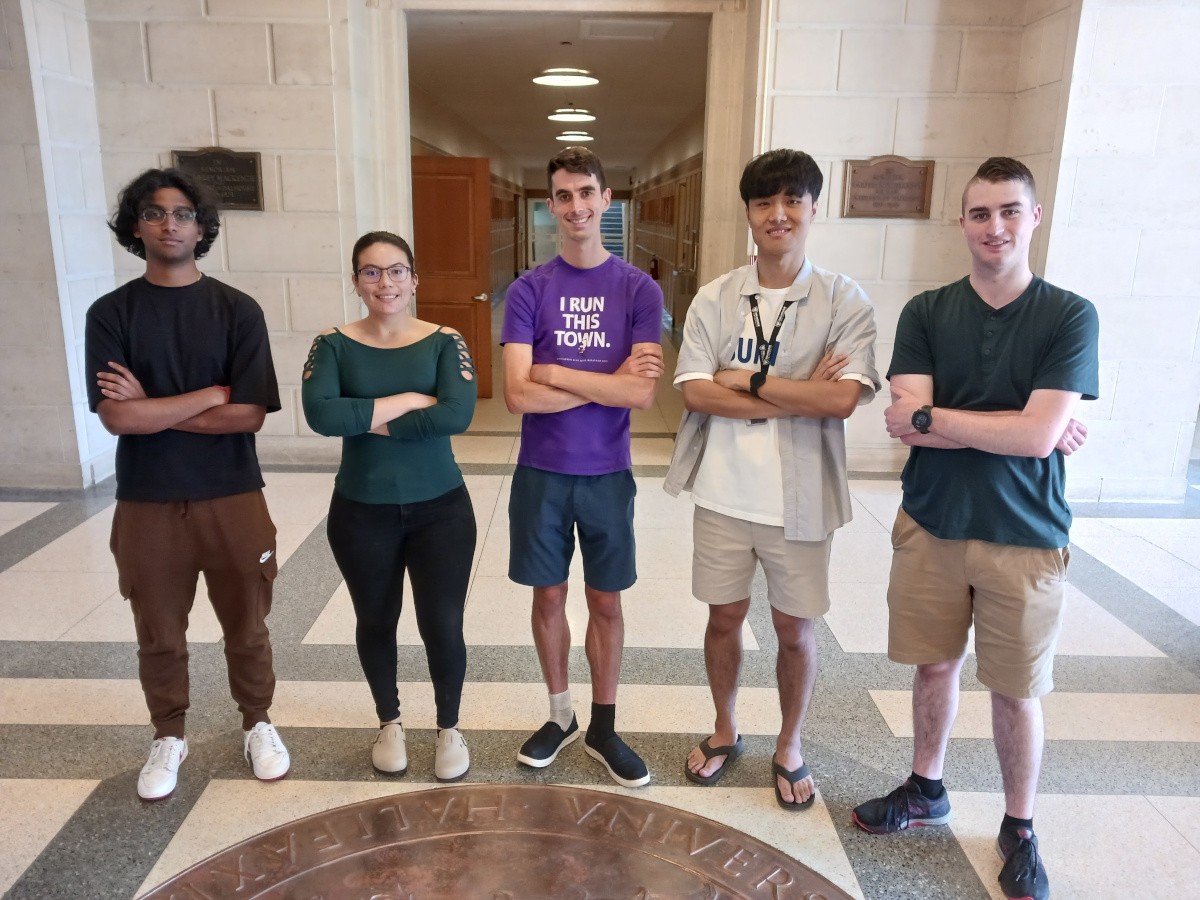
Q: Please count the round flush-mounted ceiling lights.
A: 3